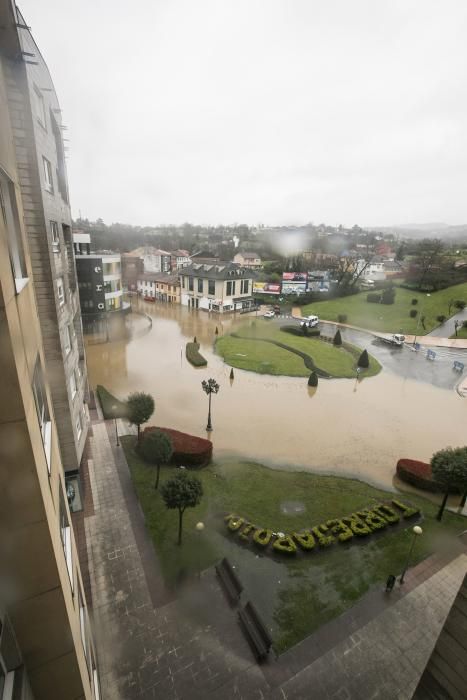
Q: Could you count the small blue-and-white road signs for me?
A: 3